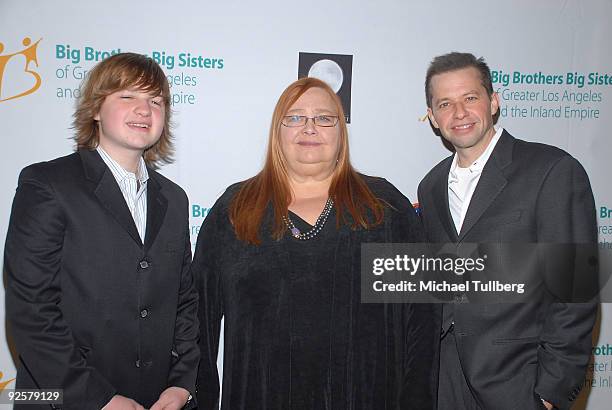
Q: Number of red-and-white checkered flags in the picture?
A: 0